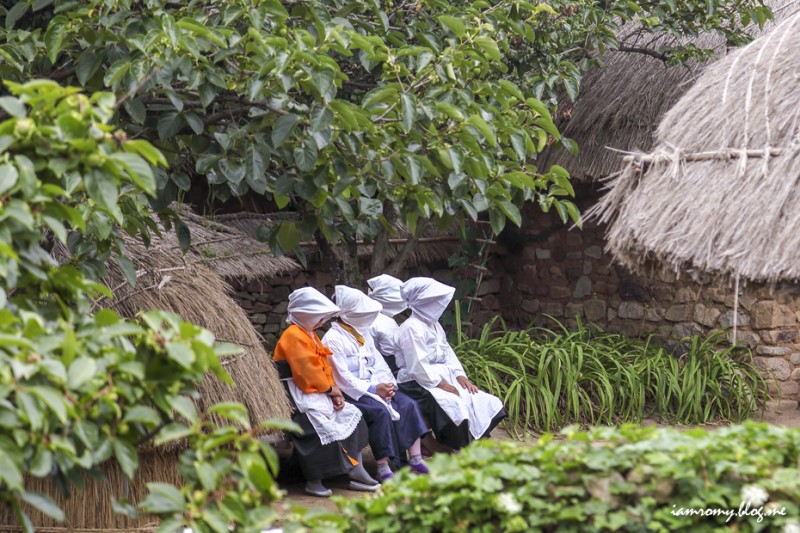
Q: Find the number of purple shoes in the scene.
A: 2